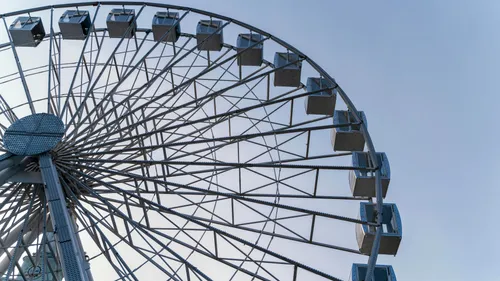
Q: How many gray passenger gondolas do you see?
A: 12